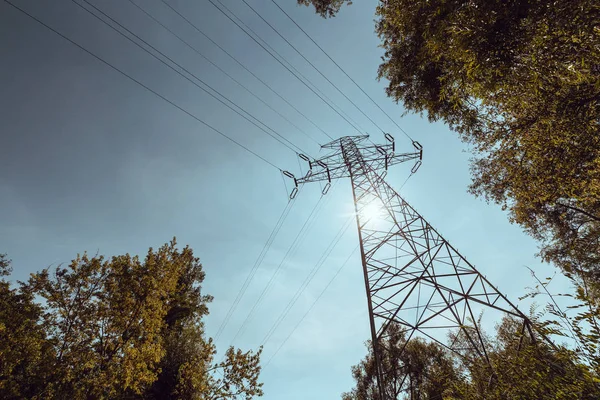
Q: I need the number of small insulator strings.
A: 12